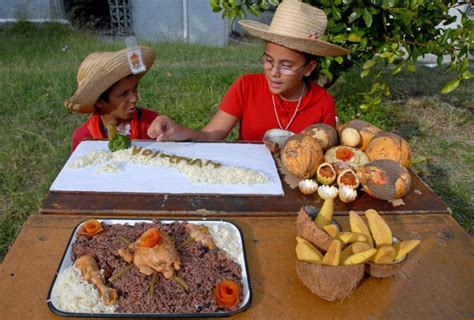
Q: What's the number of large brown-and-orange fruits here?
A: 5